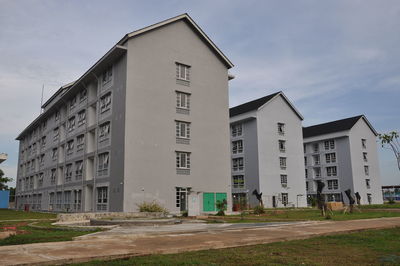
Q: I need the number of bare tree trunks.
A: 4